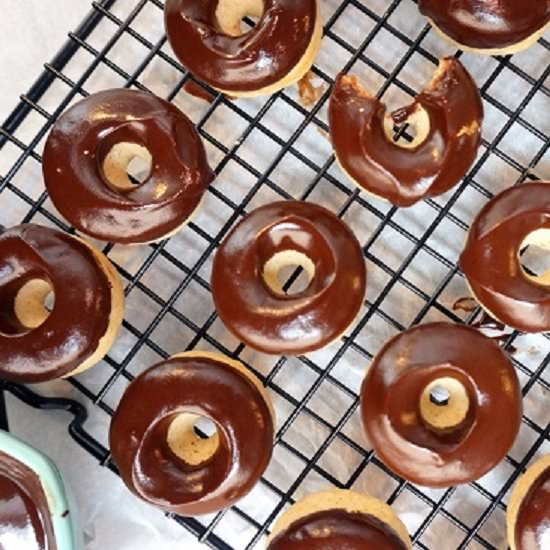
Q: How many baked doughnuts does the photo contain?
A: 11